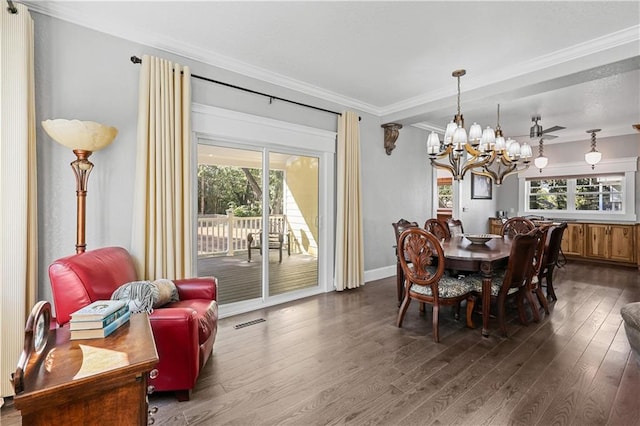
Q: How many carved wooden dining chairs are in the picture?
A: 8